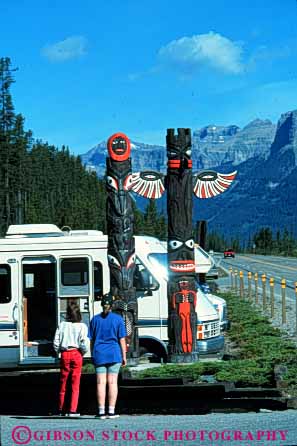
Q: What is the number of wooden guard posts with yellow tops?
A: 9